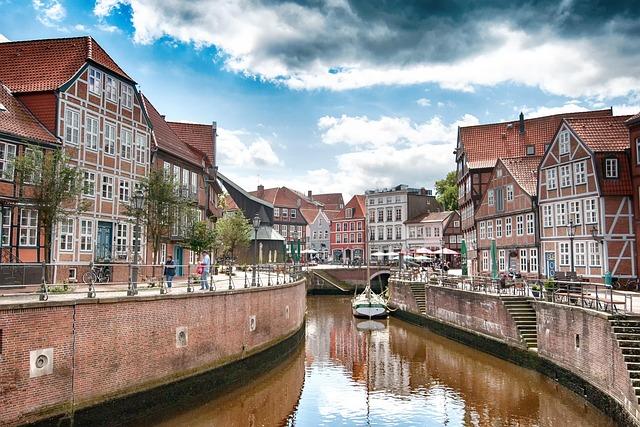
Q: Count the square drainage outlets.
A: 4